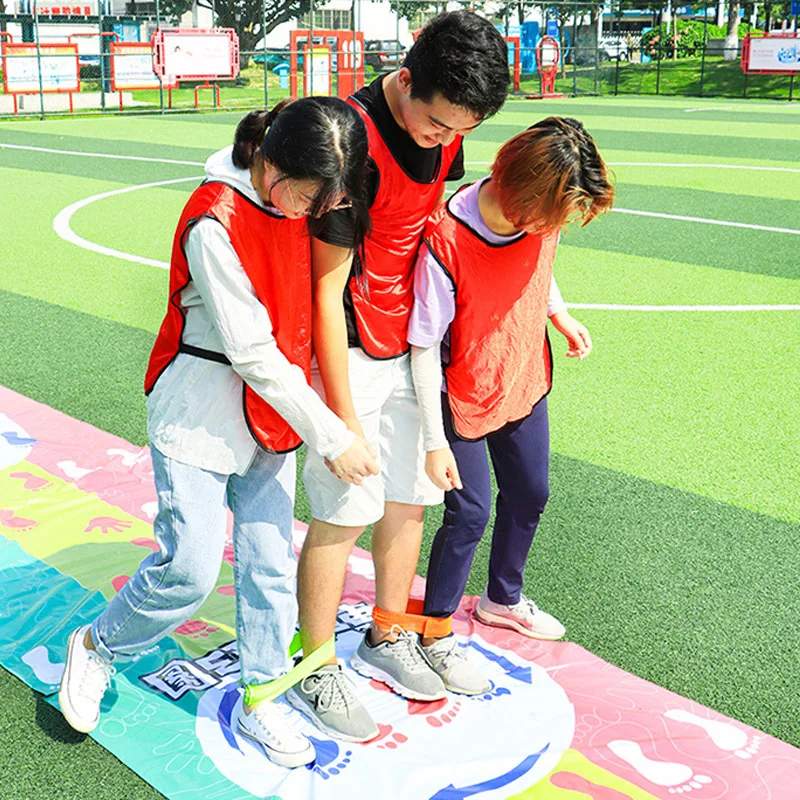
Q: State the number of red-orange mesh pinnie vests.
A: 3